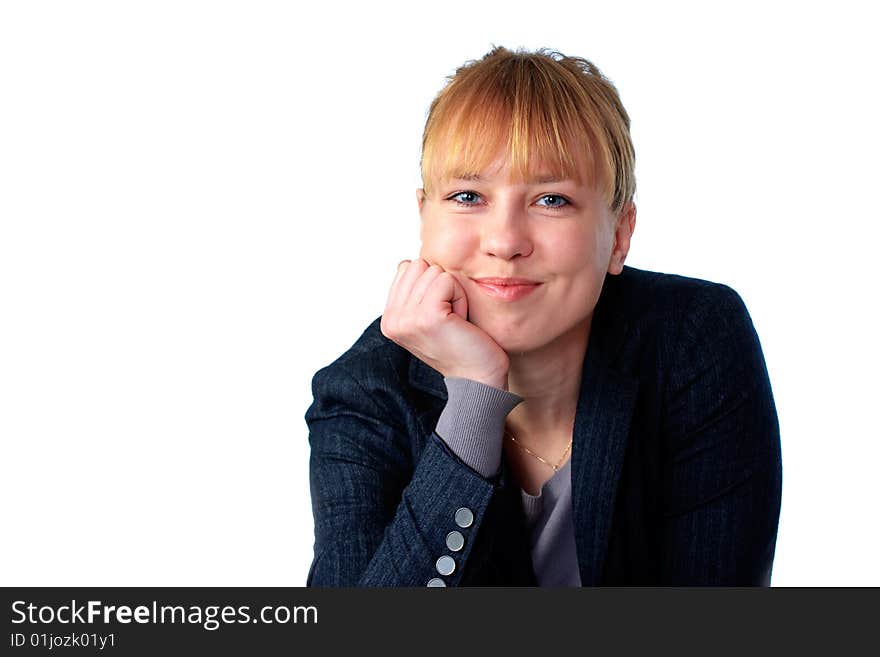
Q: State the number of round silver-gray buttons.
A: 4